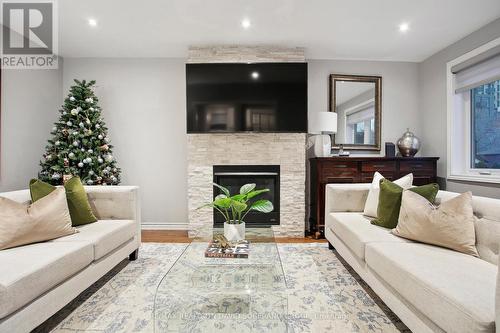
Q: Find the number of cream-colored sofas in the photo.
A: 2